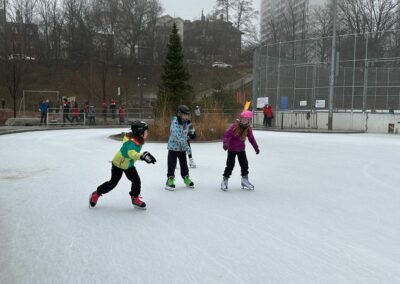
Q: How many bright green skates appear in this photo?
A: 2